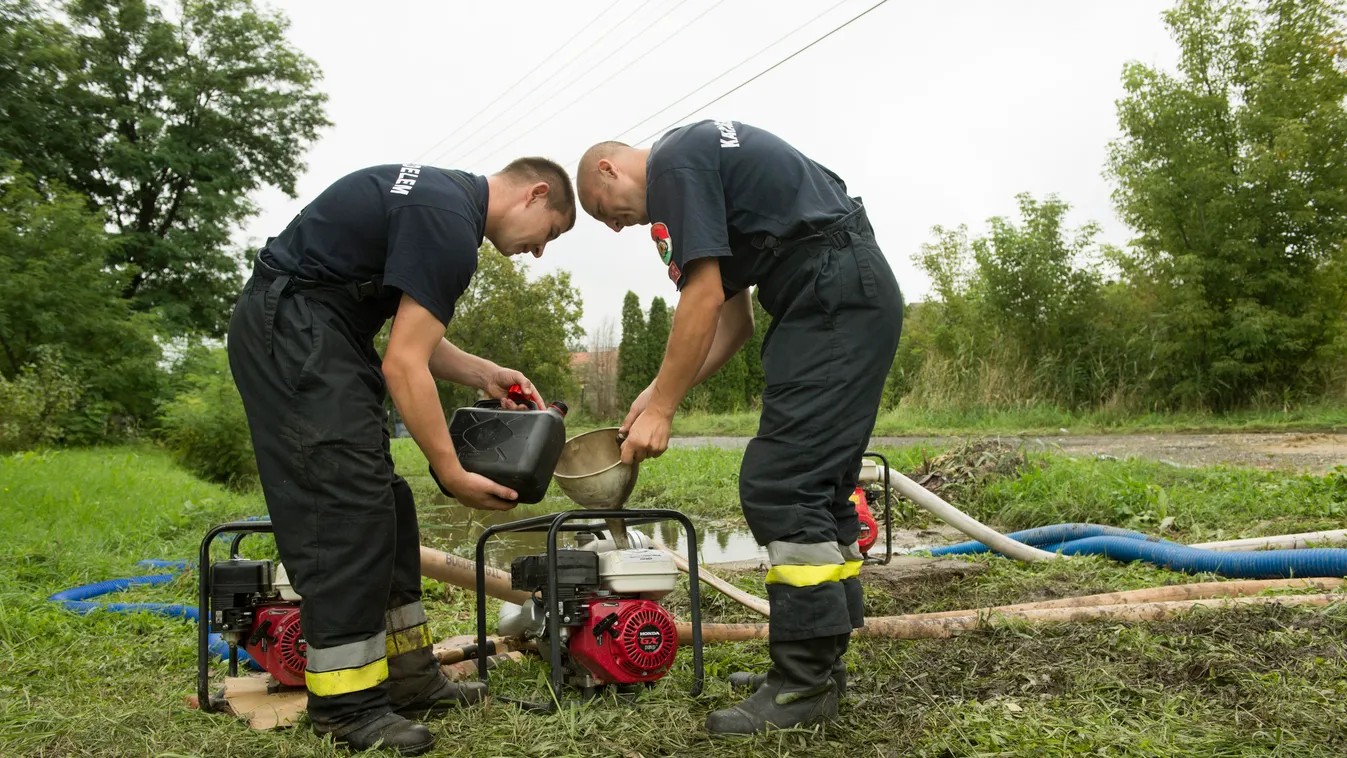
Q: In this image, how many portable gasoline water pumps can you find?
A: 3